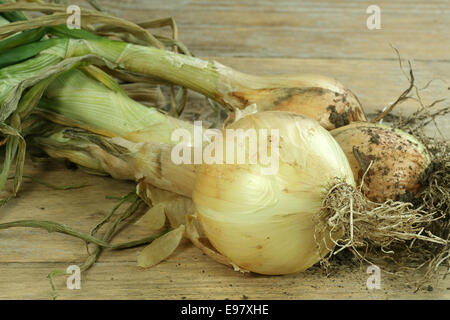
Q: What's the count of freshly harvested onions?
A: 3